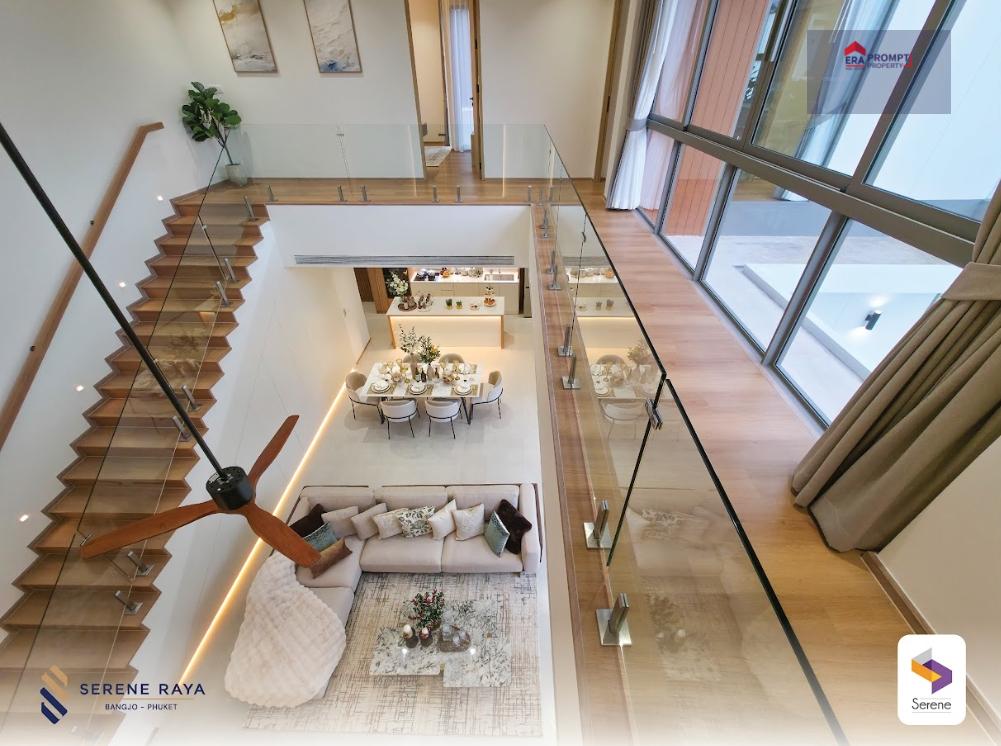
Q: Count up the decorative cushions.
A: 11